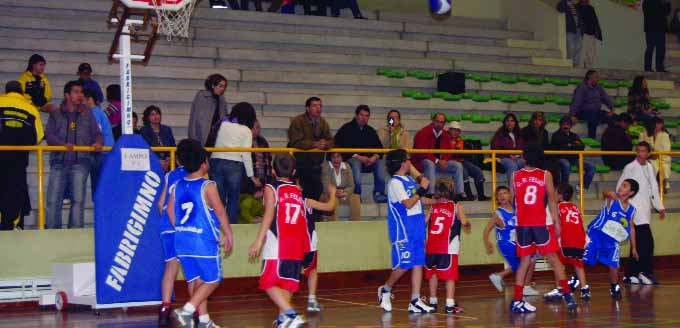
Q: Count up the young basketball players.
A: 10